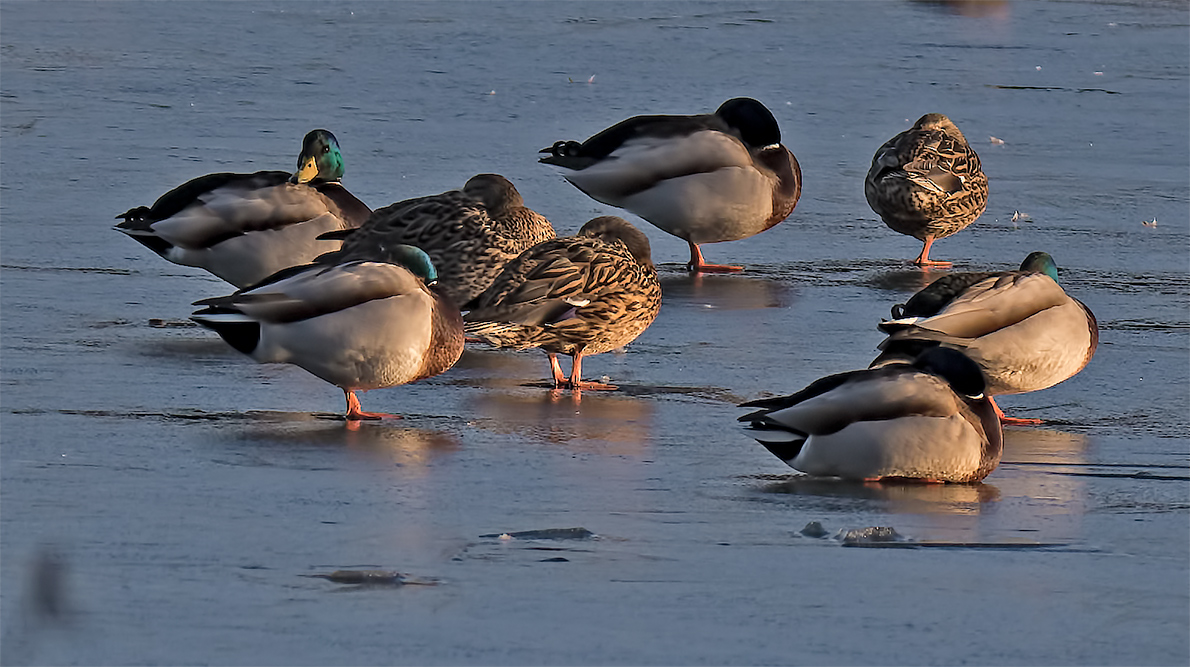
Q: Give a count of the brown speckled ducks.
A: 3